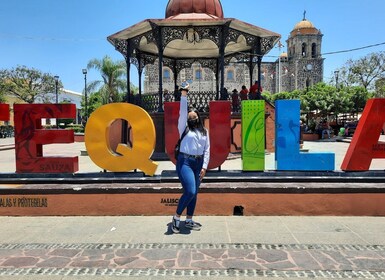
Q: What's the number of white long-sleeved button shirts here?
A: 1